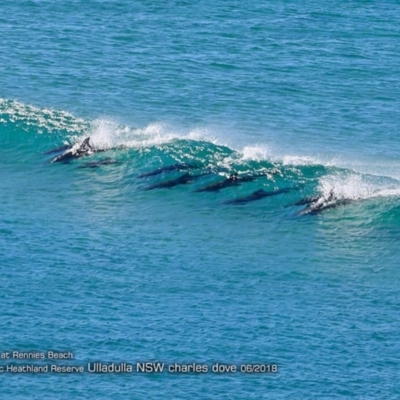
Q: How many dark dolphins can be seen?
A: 9